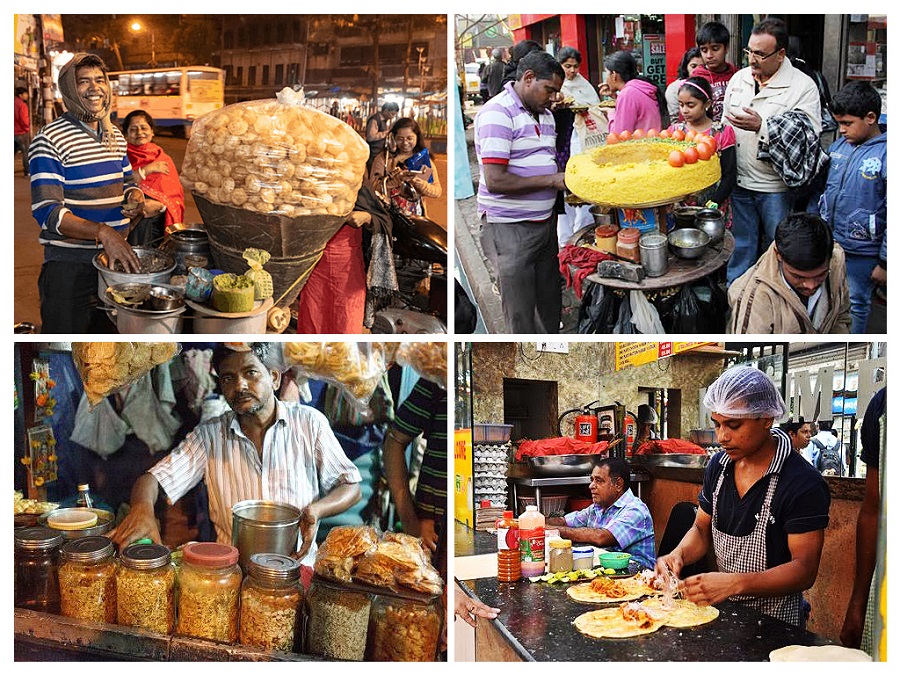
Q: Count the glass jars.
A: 7